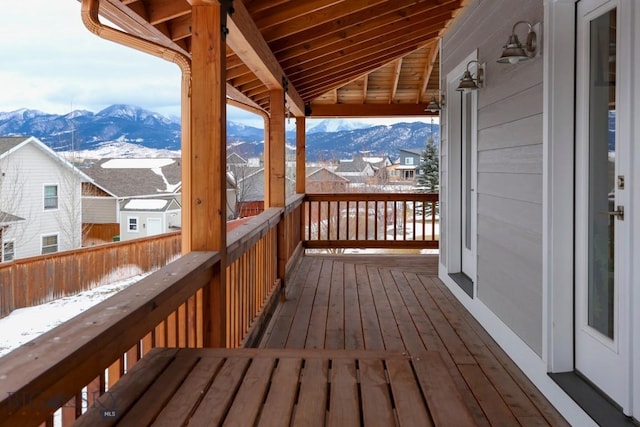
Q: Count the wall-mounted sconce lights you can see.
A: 3